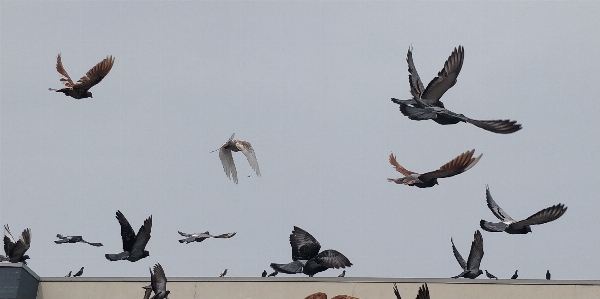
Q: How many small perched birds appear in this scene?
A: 9